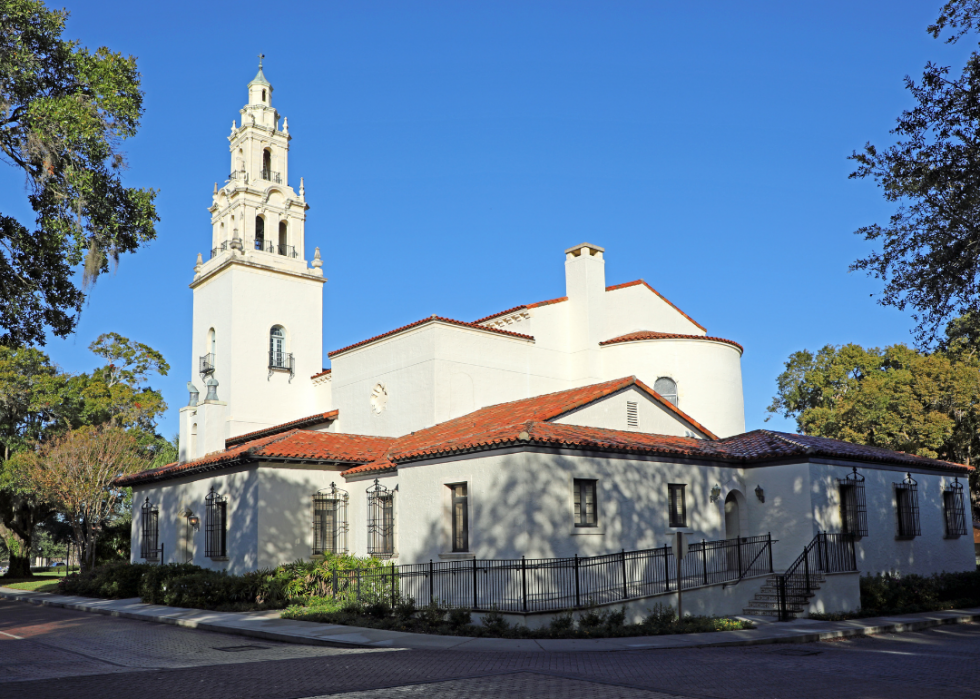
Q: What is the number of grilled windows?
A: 7